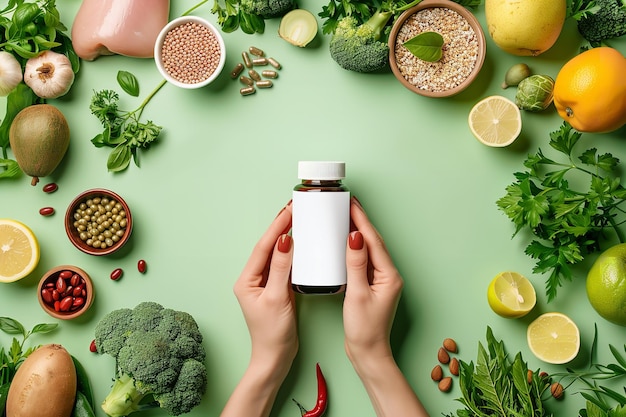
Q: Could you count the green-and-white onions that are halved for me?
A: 1